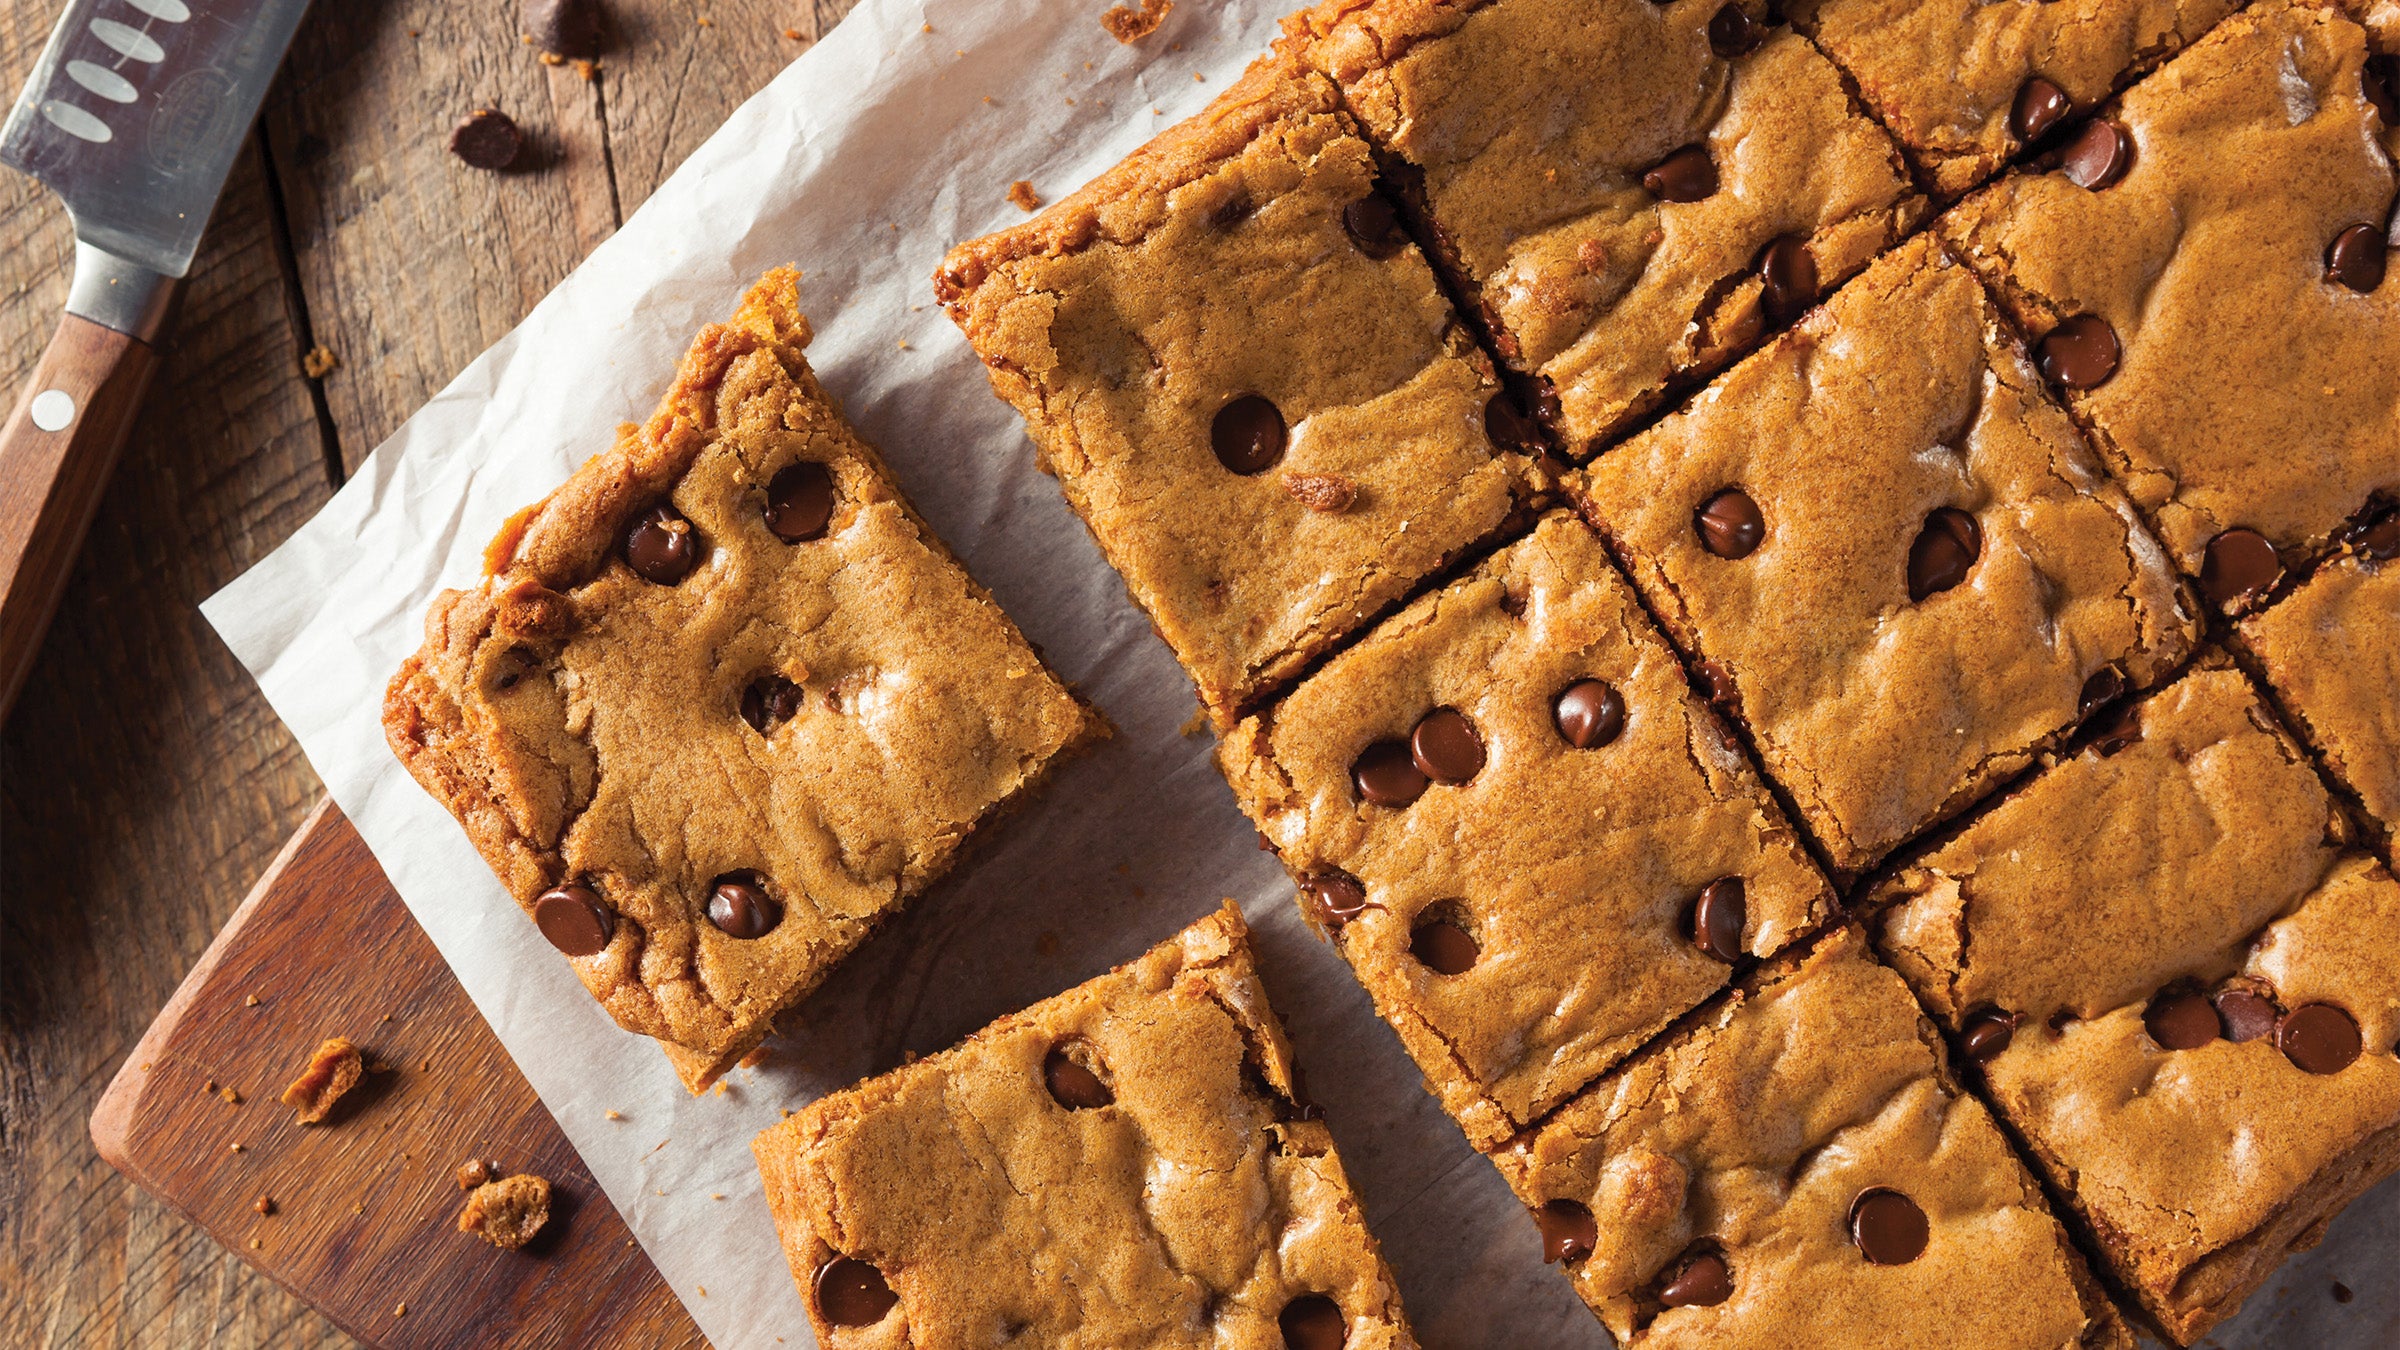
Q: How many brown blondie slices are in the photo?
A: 11